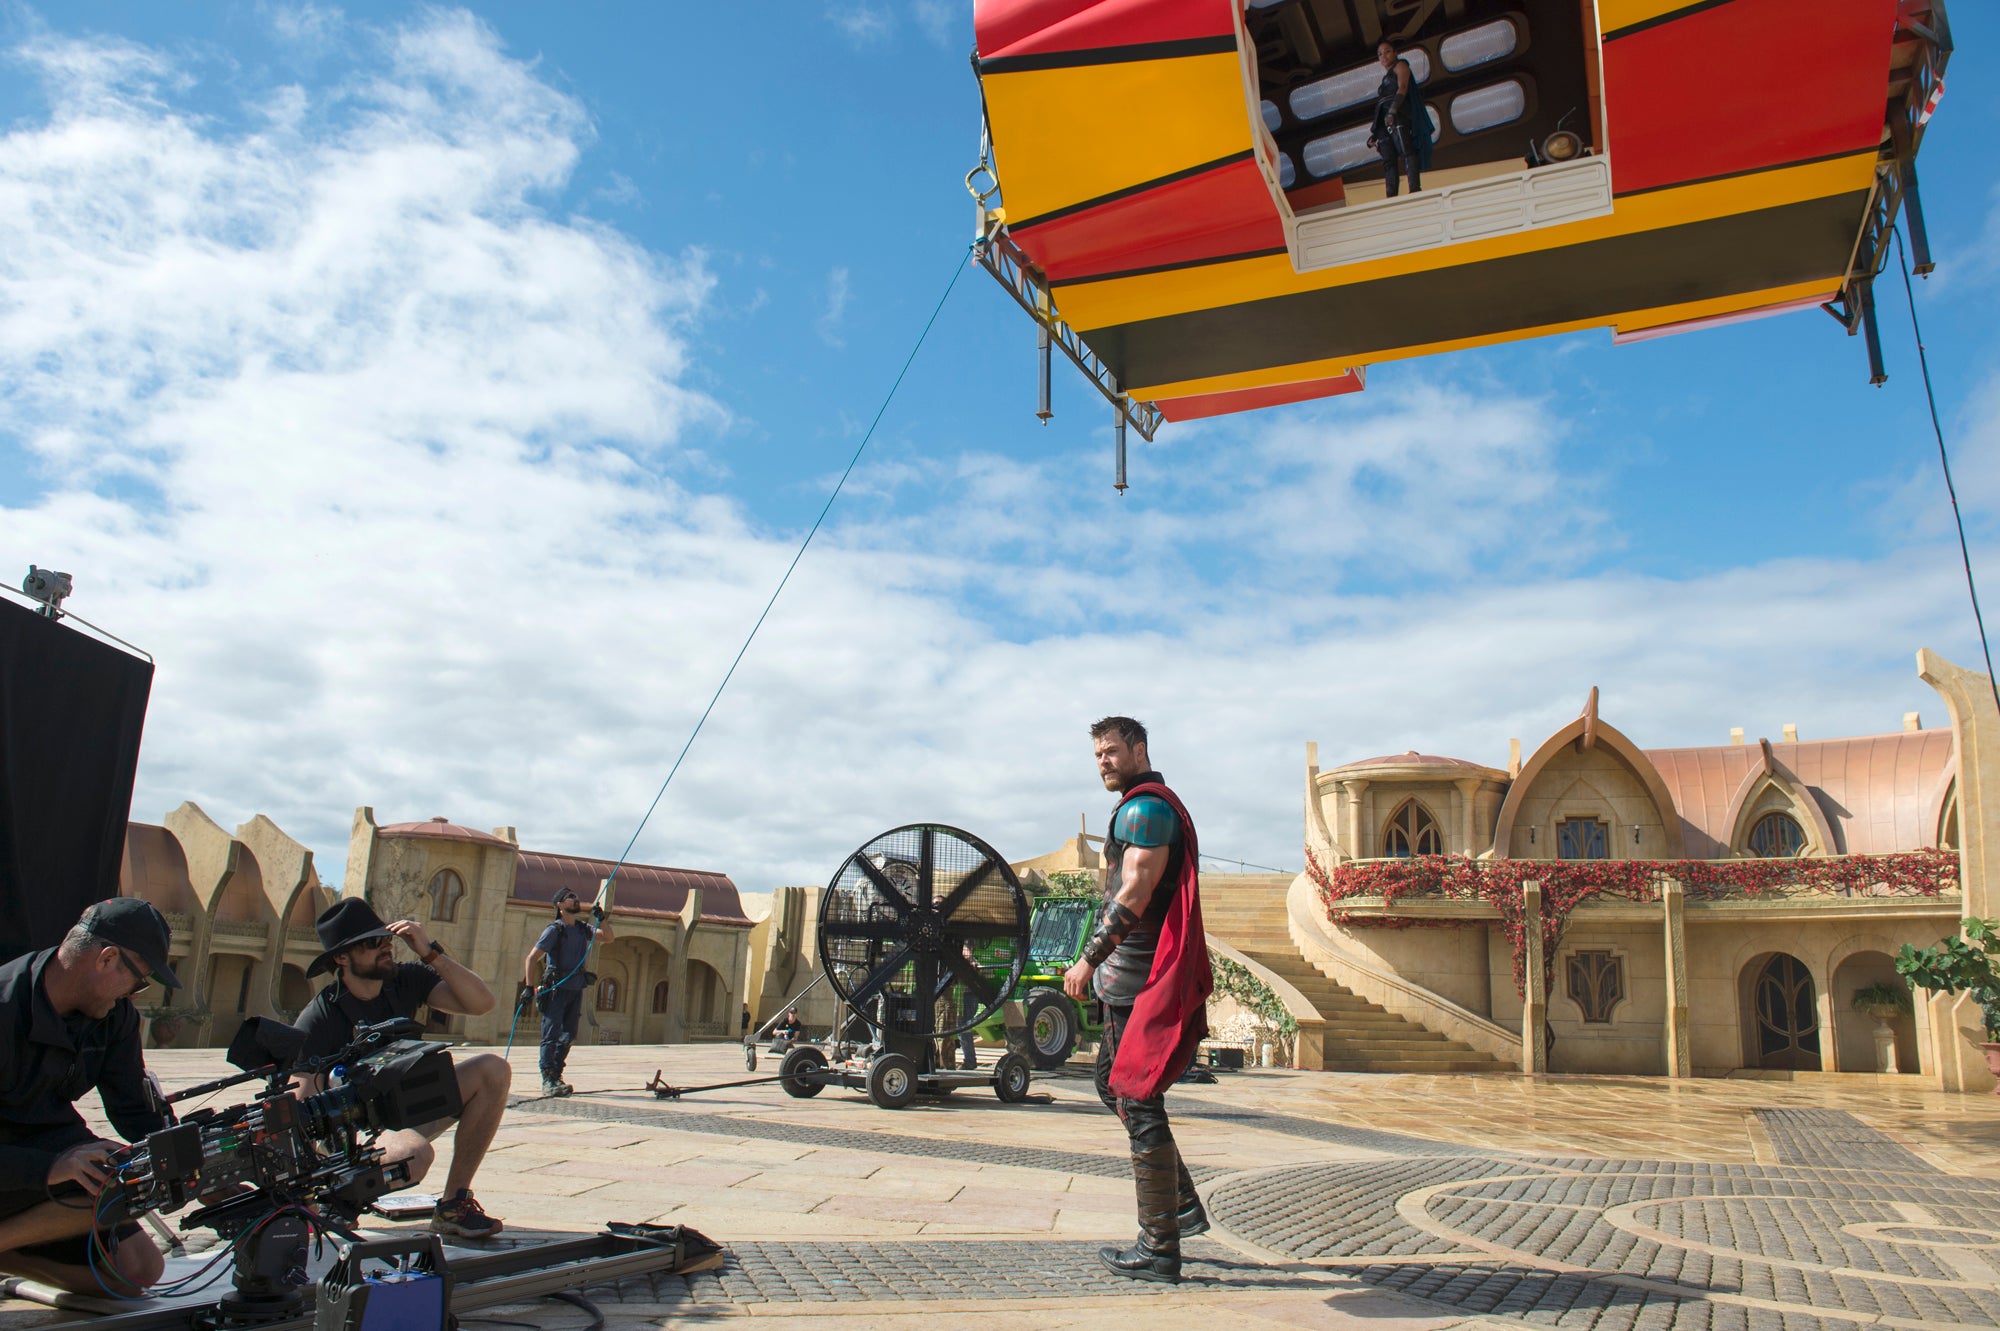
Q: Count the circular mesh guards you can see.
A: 1